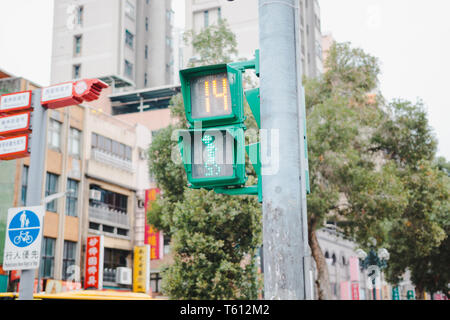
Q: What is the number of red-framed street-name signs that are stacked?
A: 3